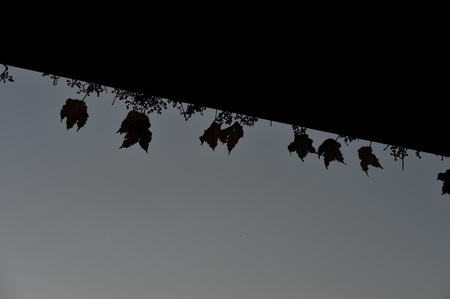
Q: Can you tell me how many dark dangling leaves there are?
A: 8